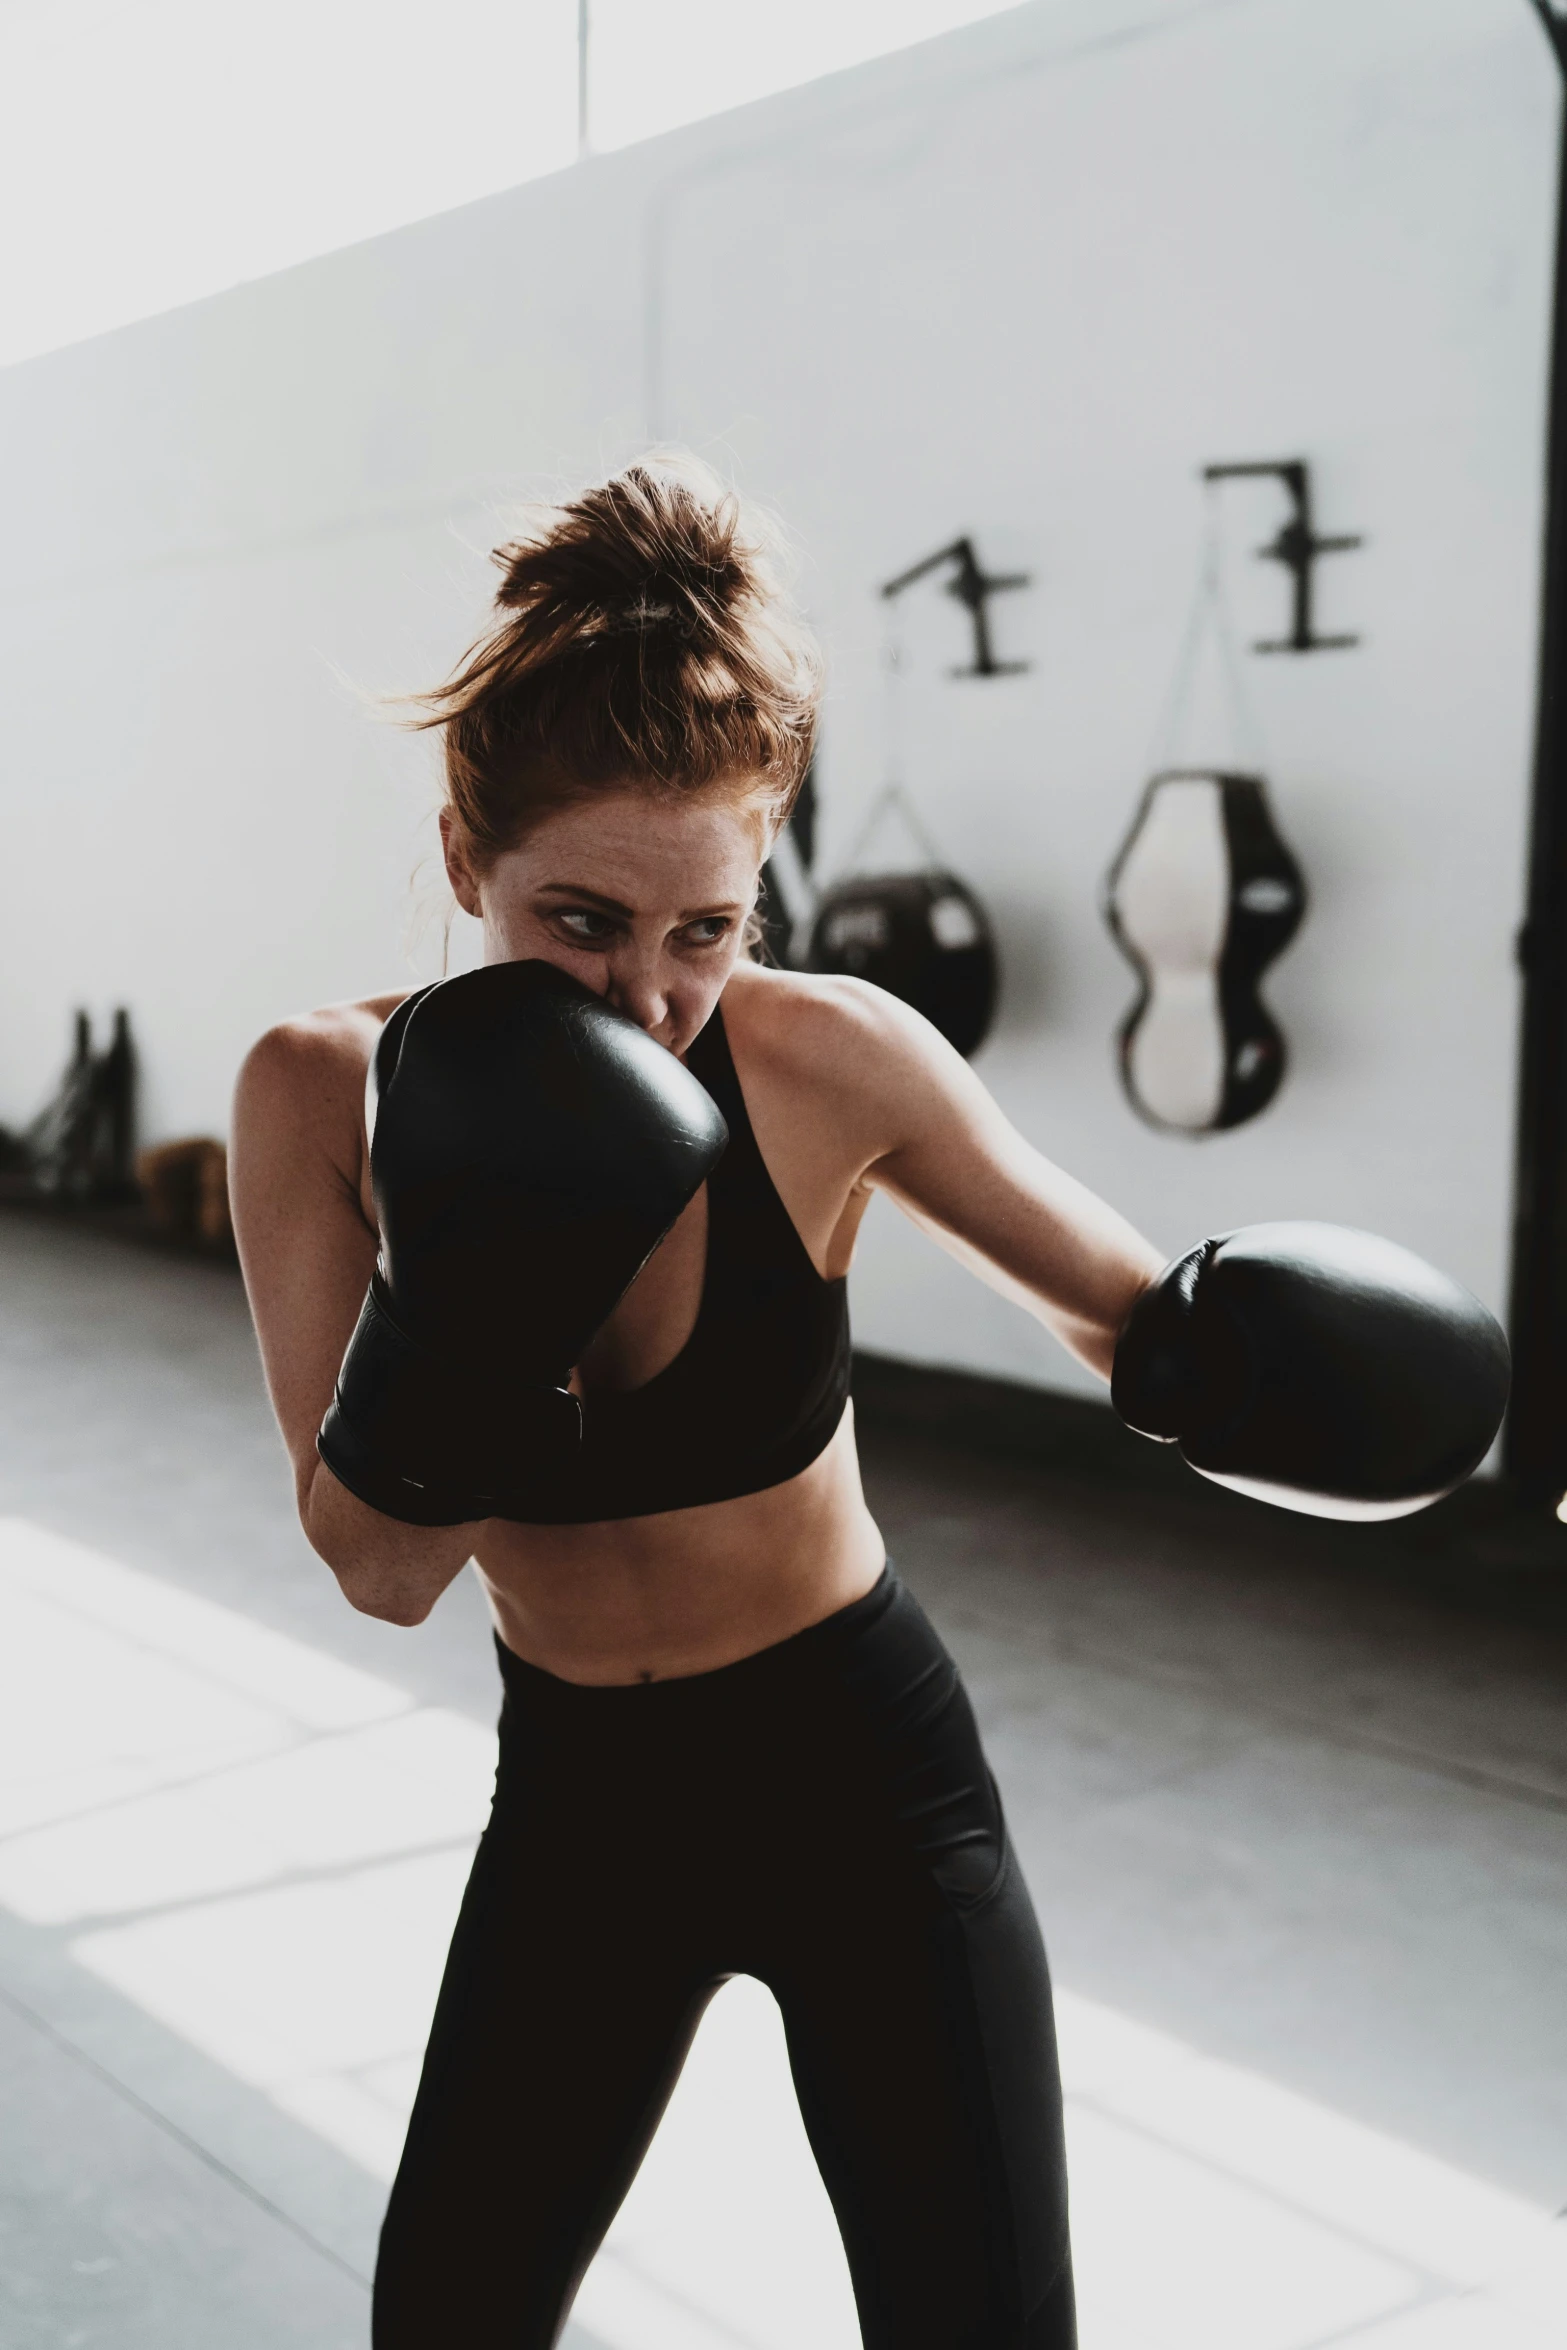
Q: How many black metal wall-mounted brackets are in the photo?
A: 2